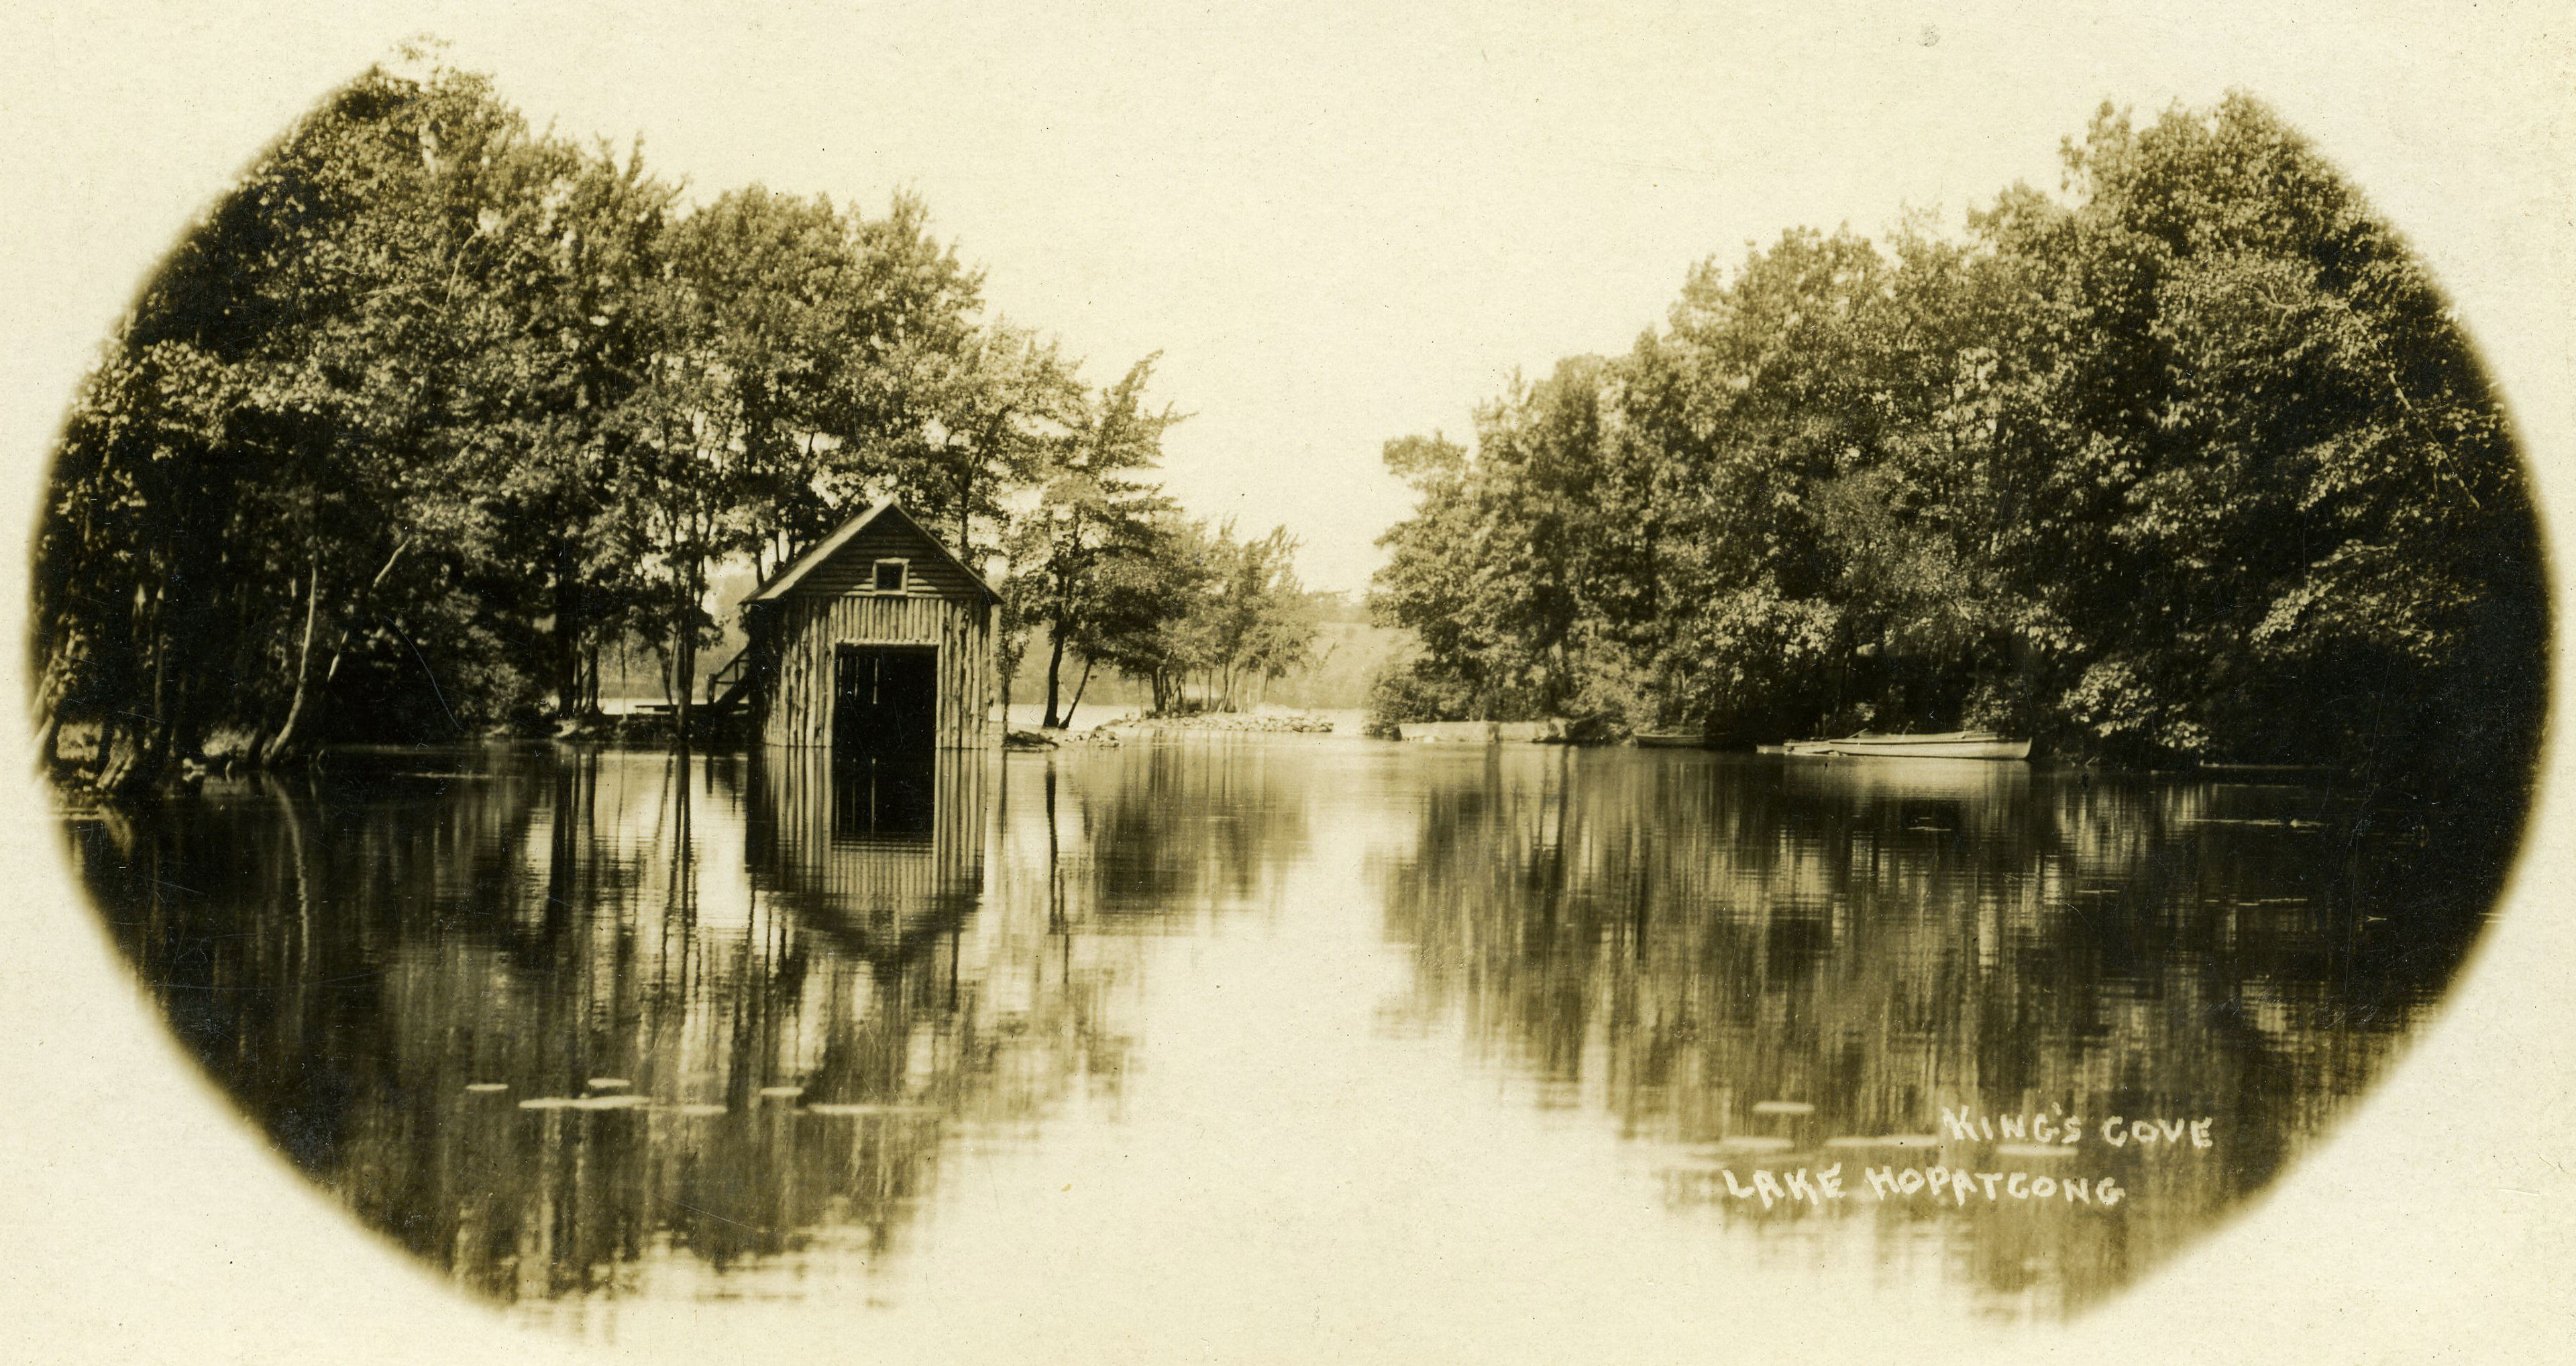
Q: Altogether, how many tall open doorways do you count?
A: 1